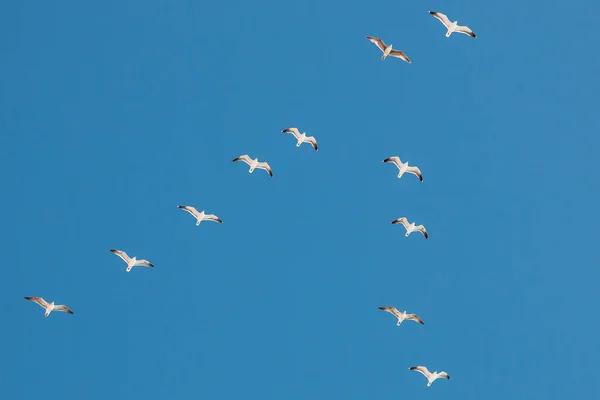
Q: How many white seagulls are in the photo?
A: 11